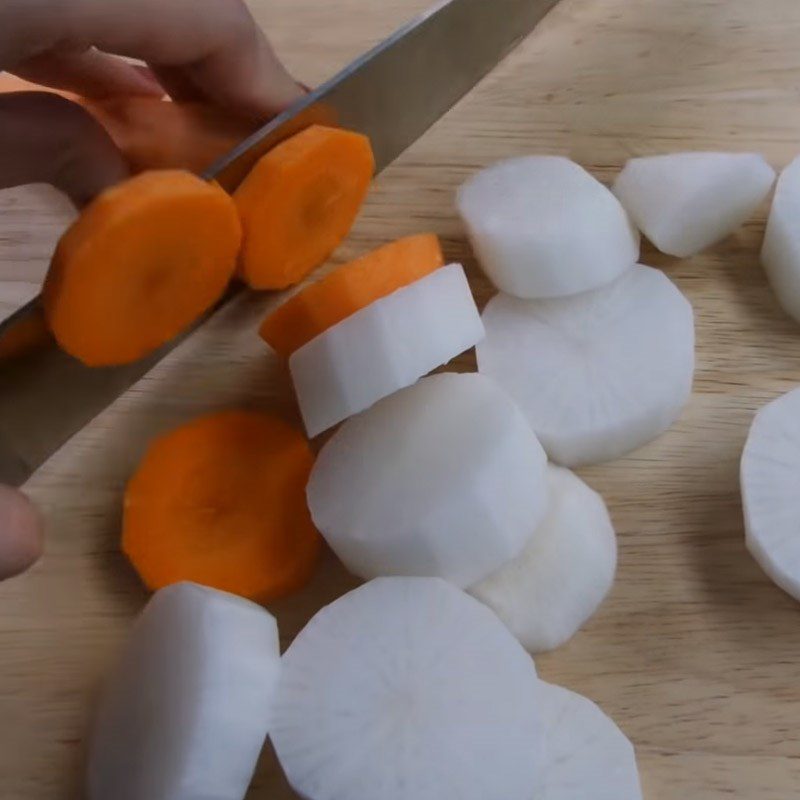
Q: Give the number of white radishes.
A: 11